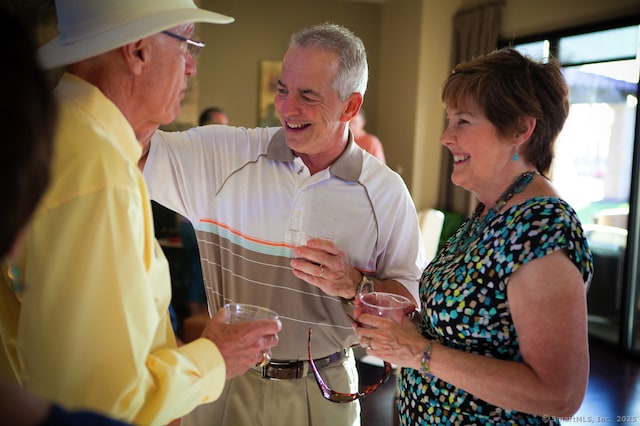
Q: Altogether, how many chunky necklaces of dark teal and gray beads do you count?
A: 1